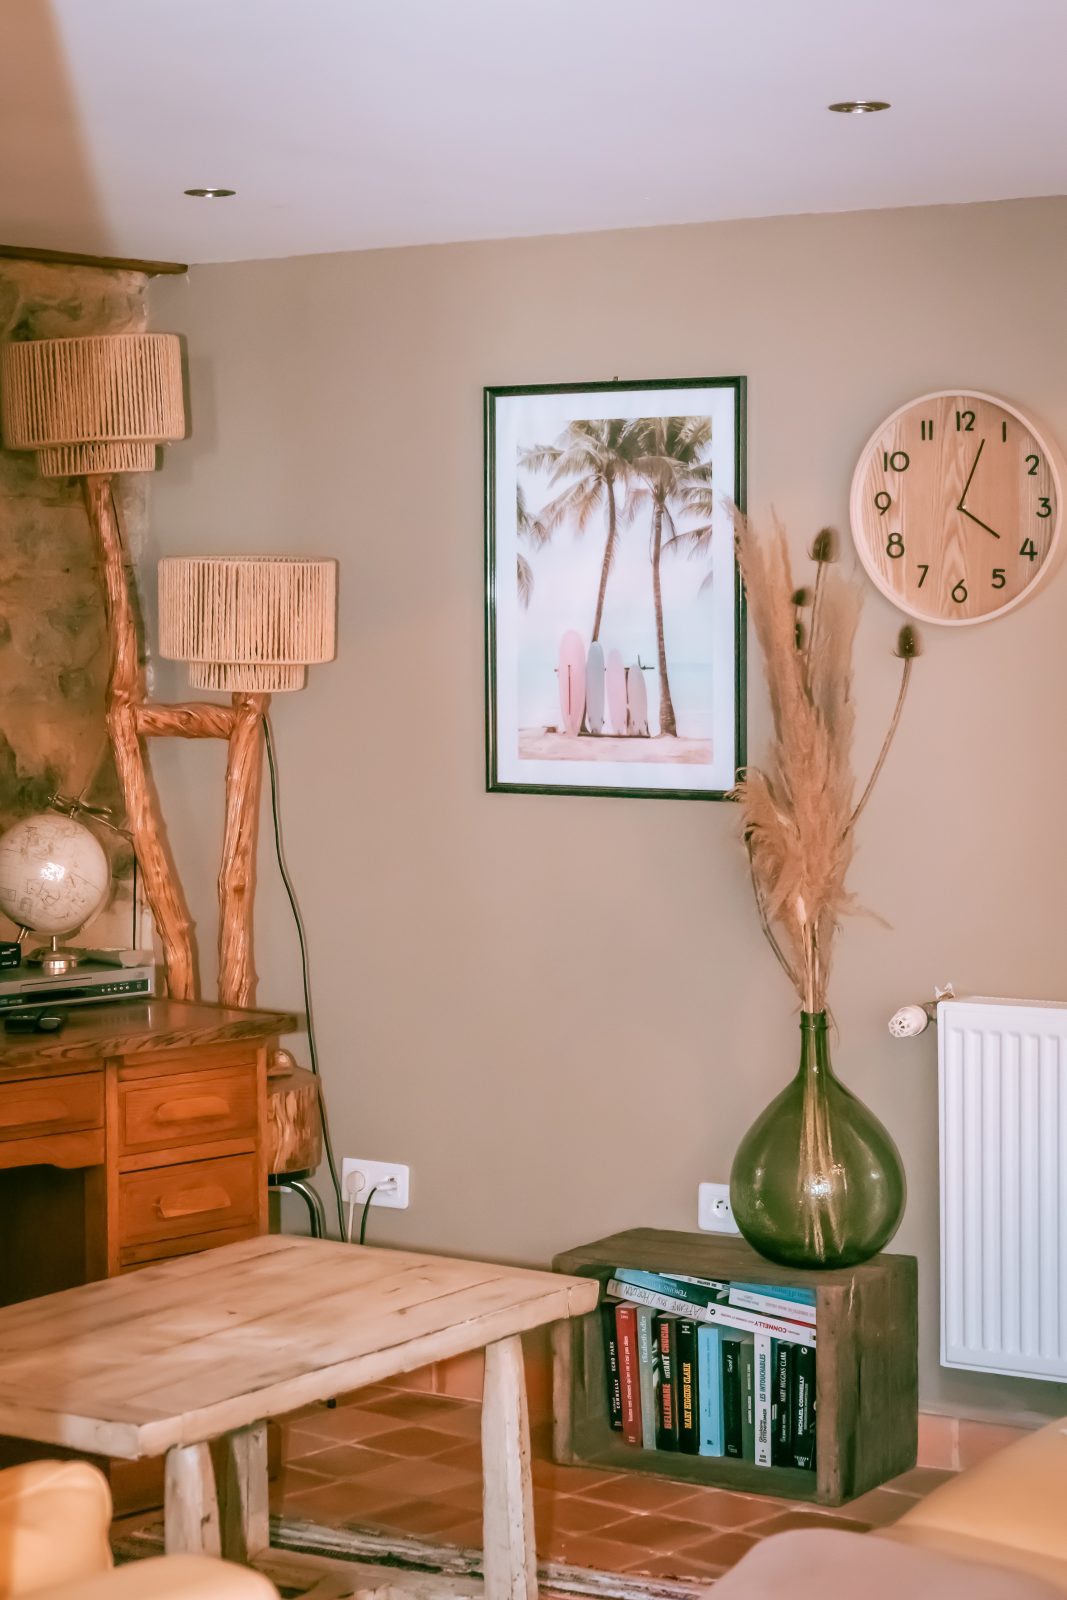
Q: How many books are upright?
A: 11